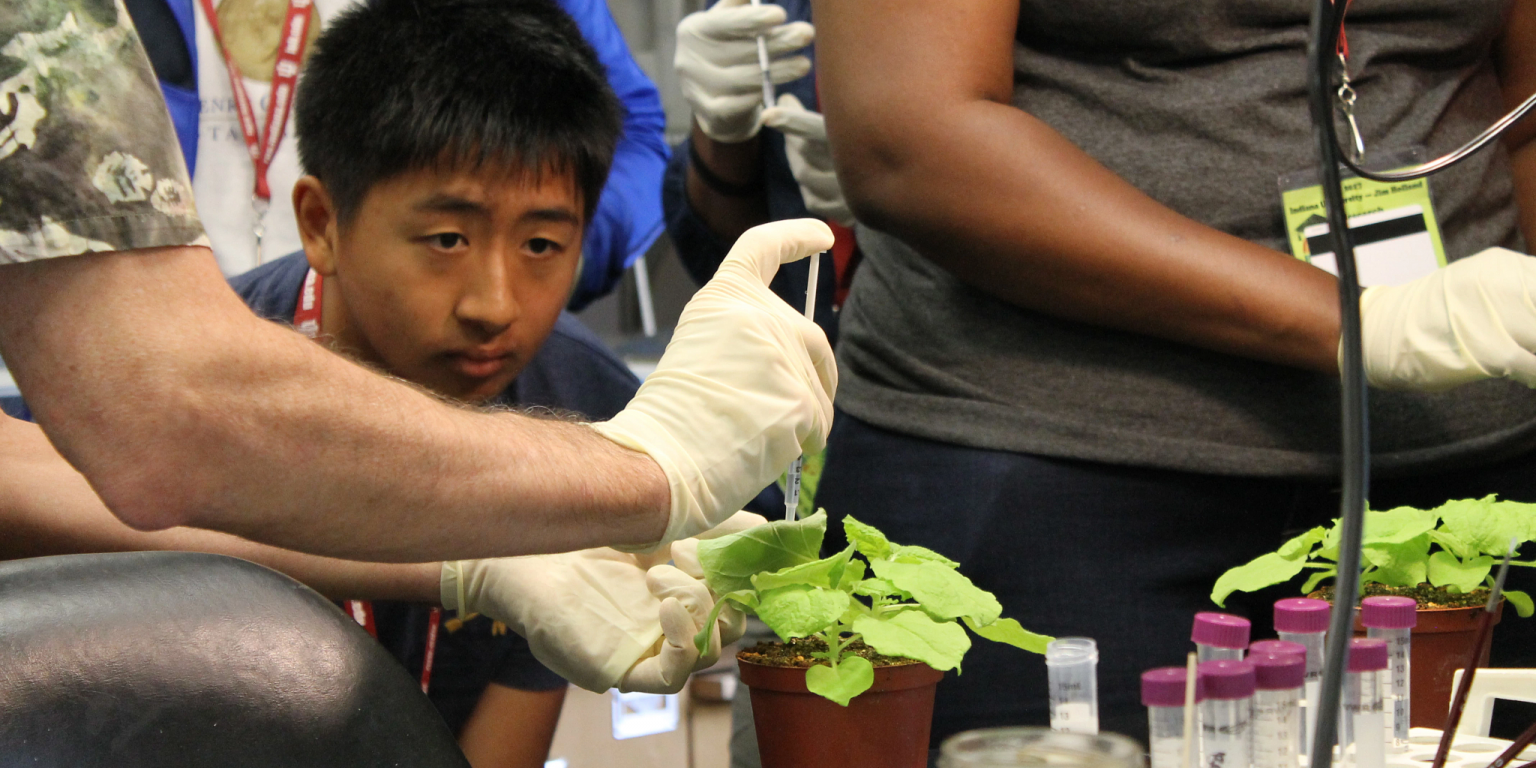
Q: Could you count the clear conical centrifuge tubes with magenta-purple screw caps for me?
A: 8